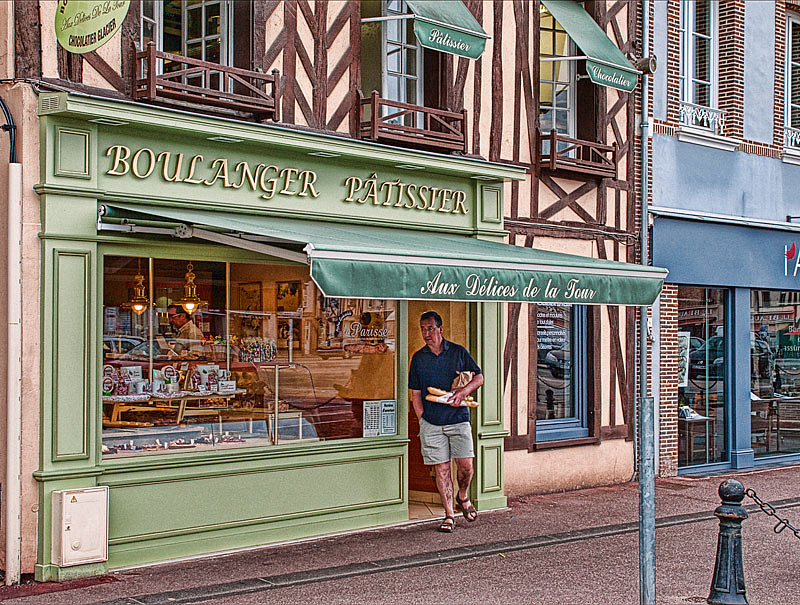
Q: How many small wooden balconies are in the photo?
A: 3